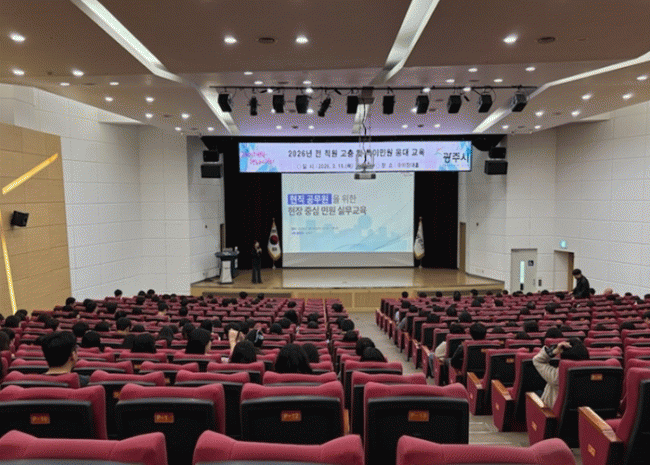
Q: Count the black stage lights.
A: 11